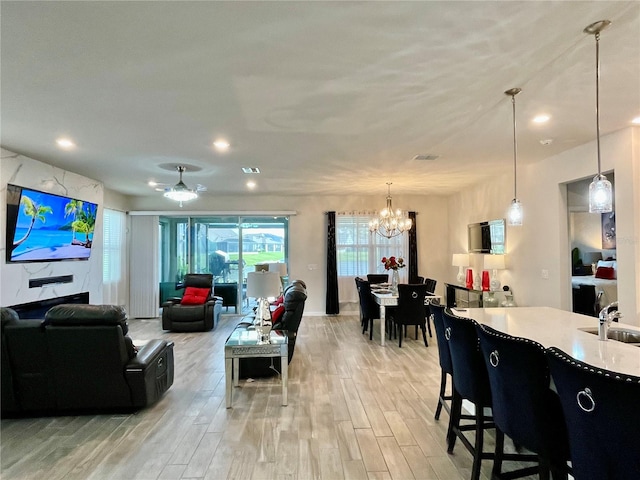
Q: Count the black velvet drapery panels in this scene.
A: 2